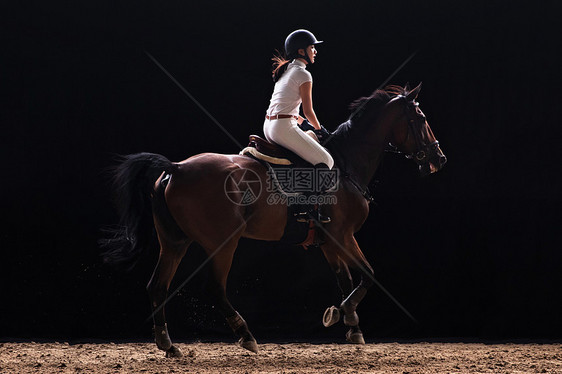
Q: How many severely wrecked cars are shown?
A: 0